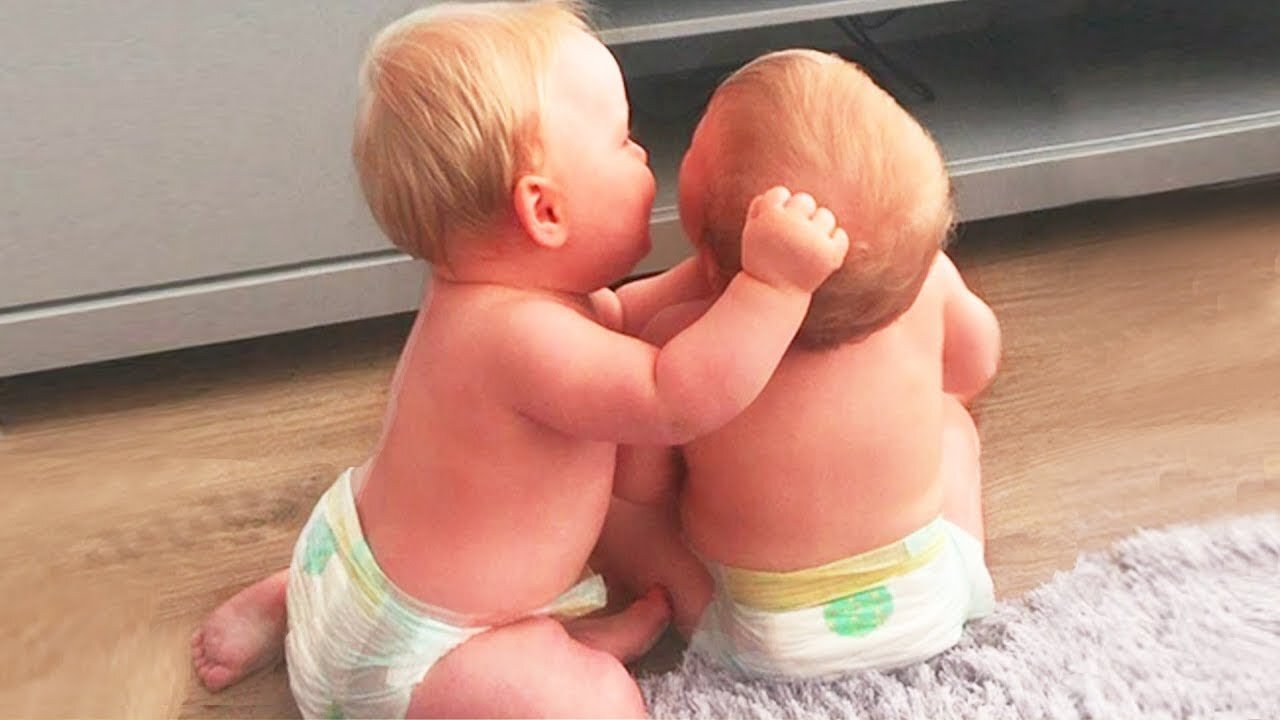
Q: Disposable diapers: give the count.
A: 2